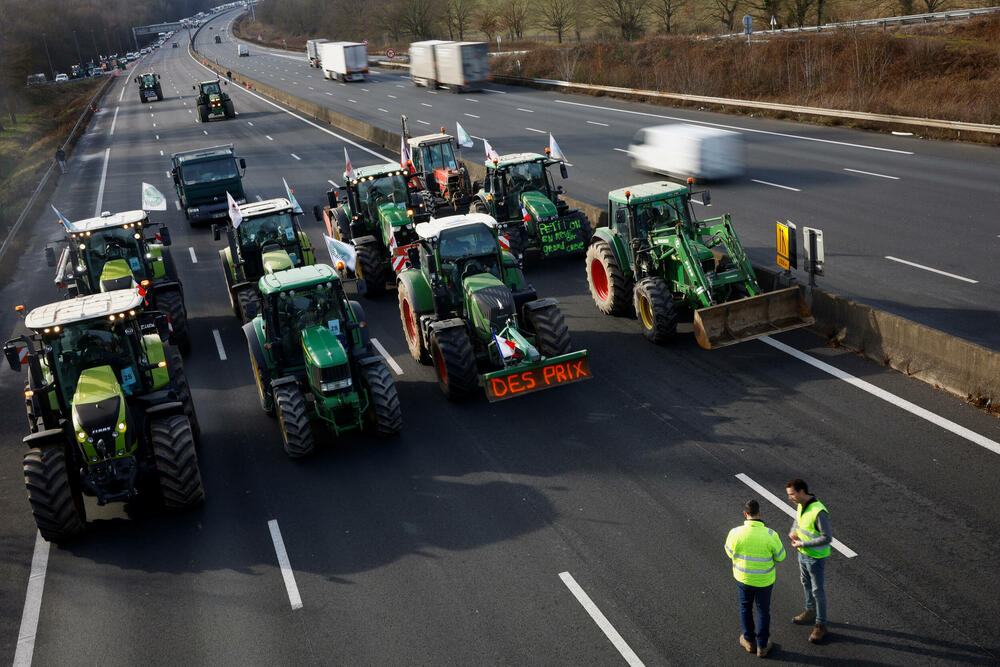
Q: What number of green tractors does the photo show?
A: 10